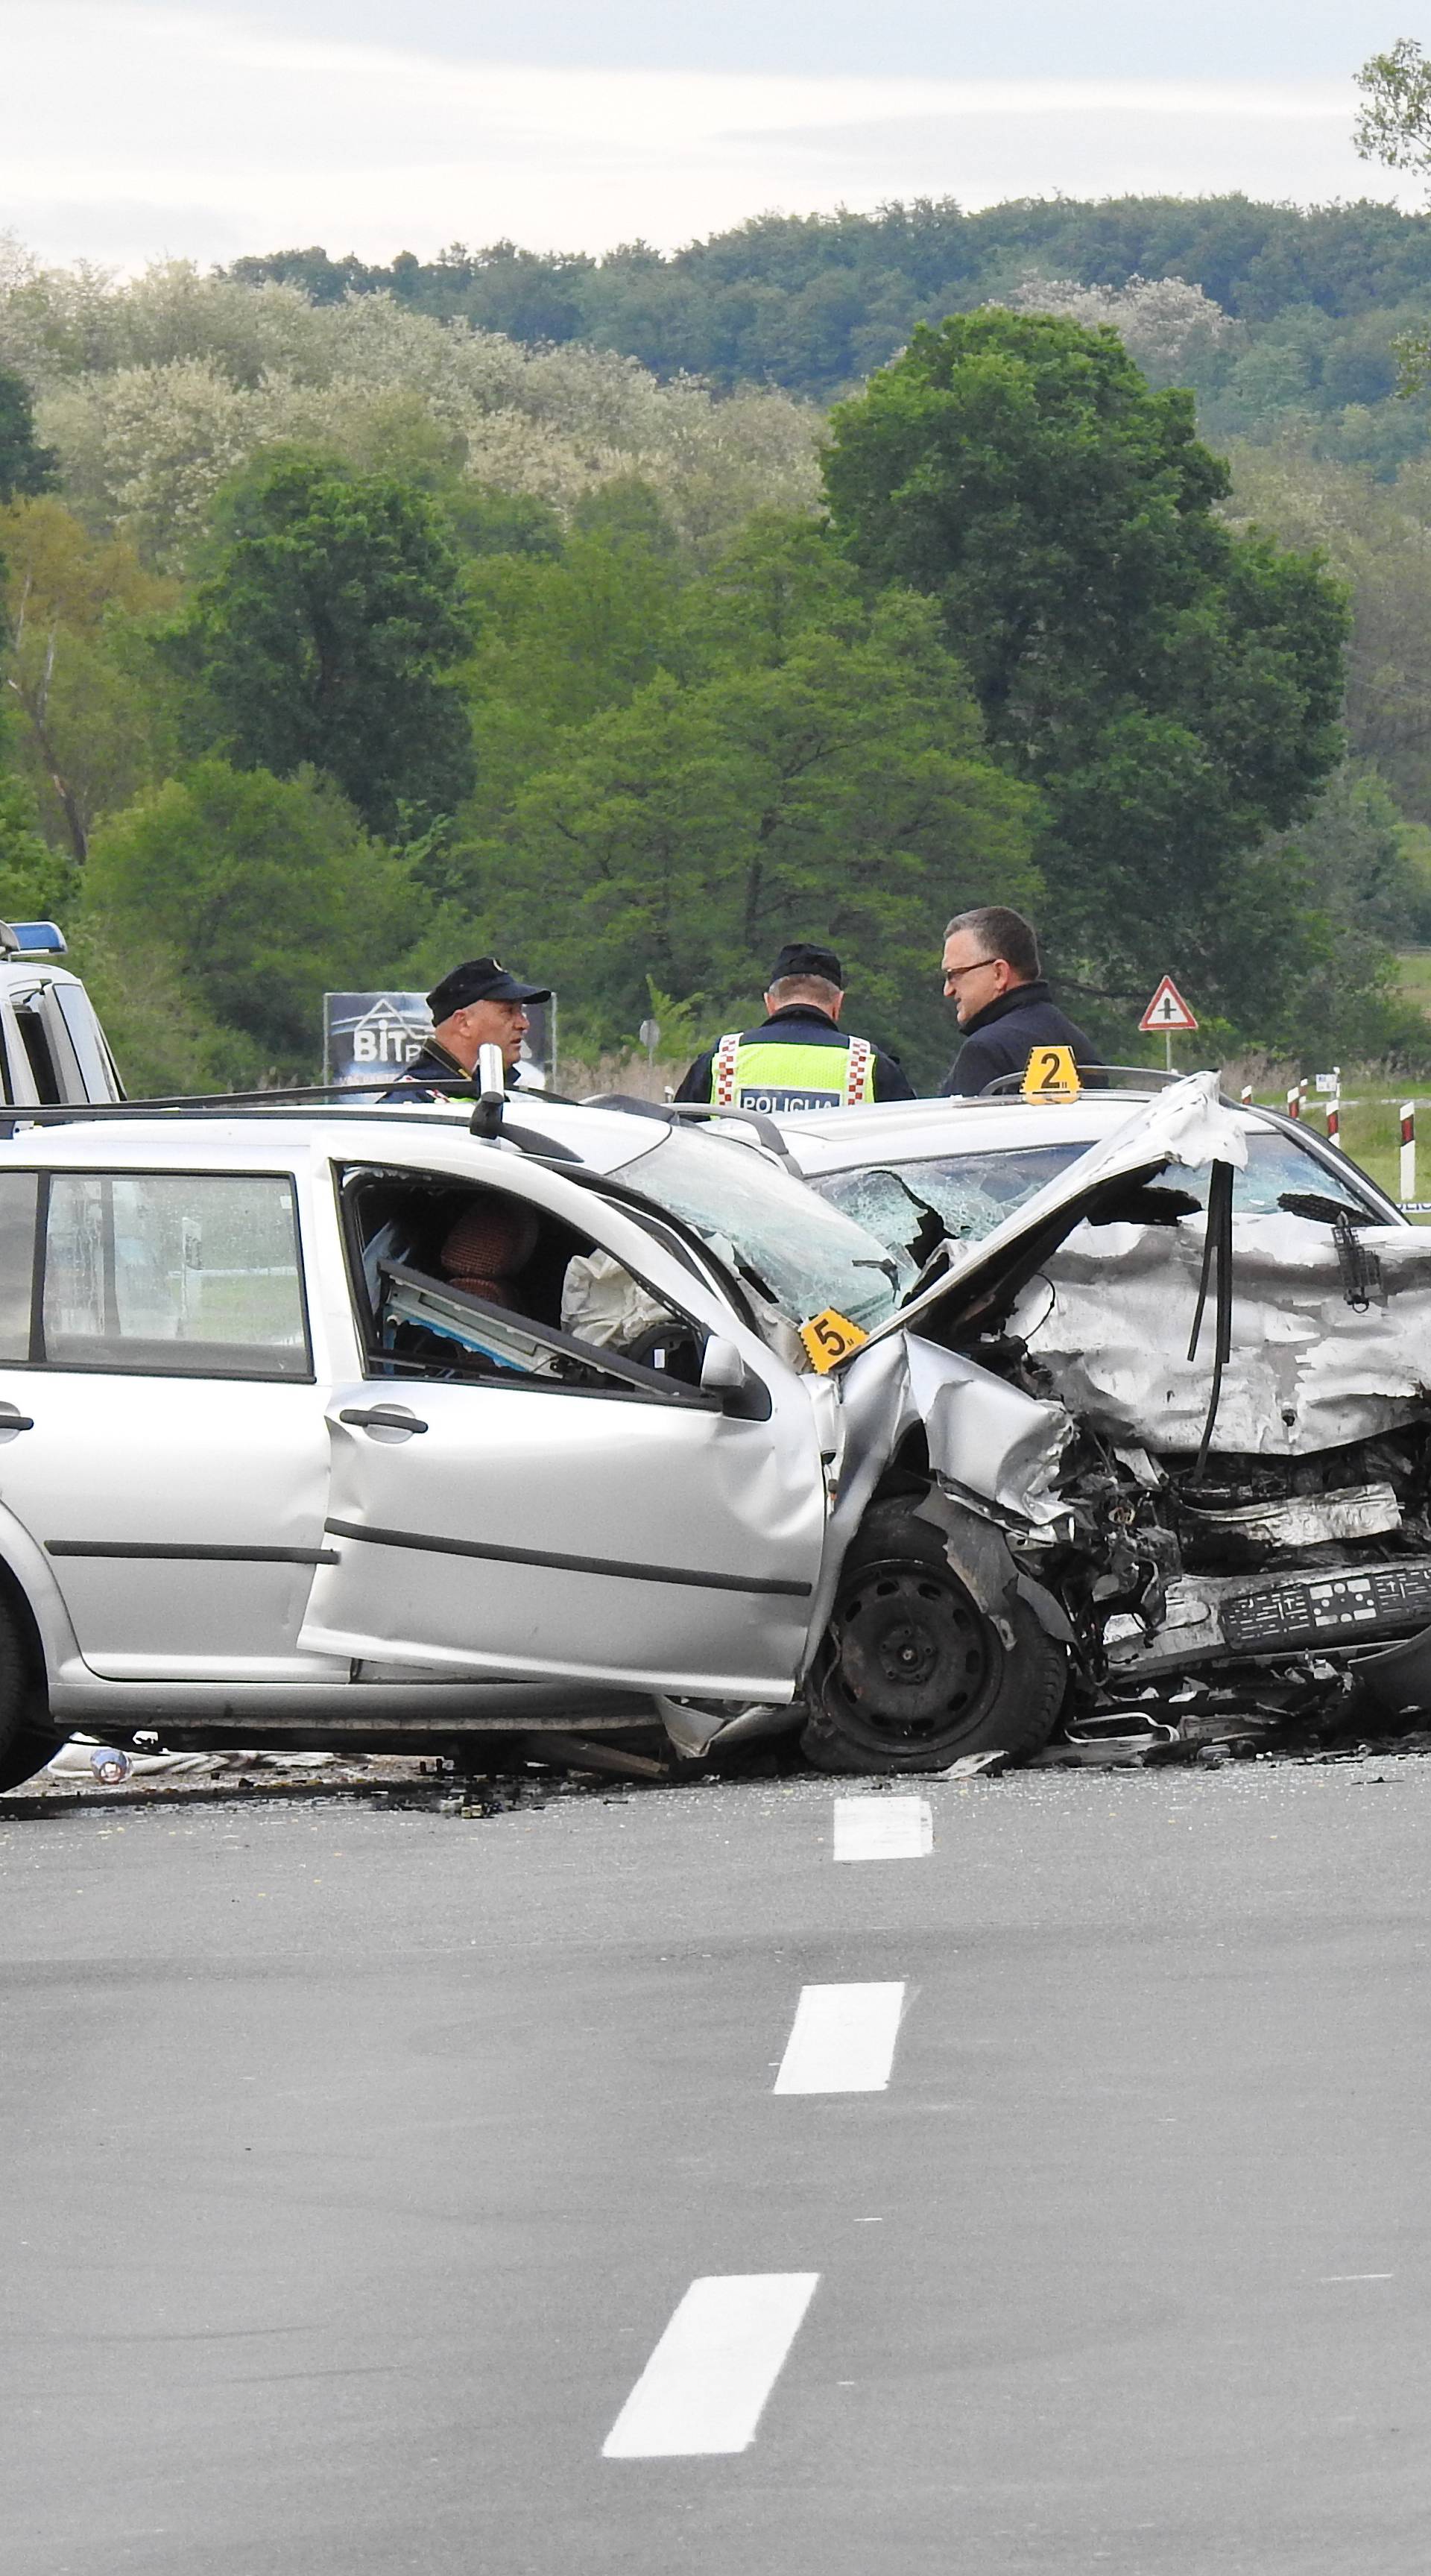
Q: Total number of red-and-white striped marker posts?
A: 5